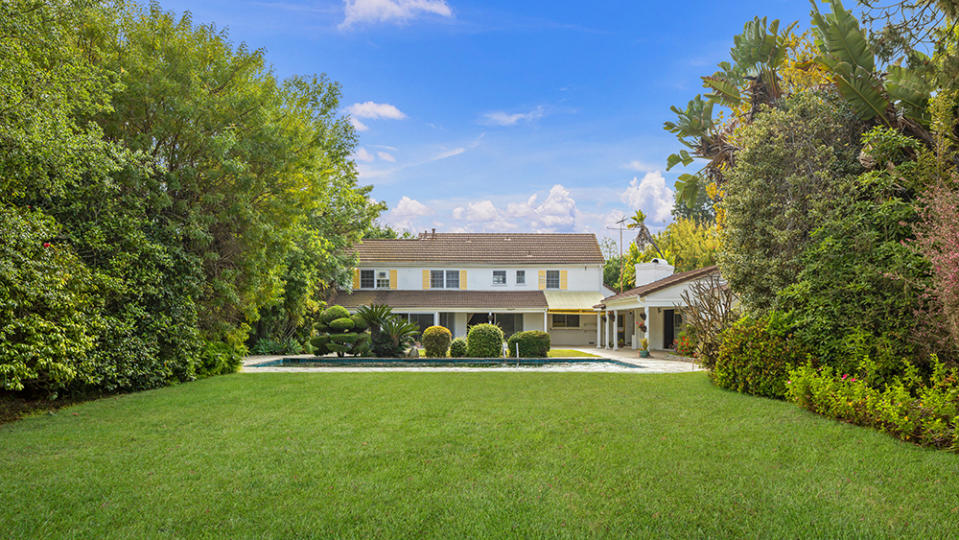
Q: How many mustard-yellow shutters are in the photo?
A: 6